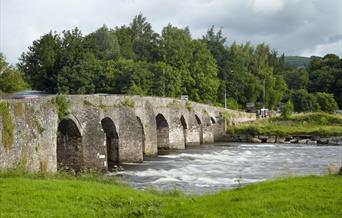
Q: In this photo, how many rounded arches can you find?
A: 7